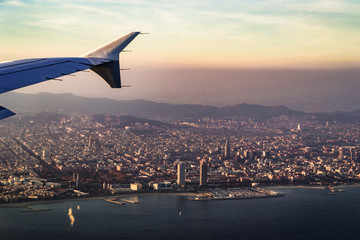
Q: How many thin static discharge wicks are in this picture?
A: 7